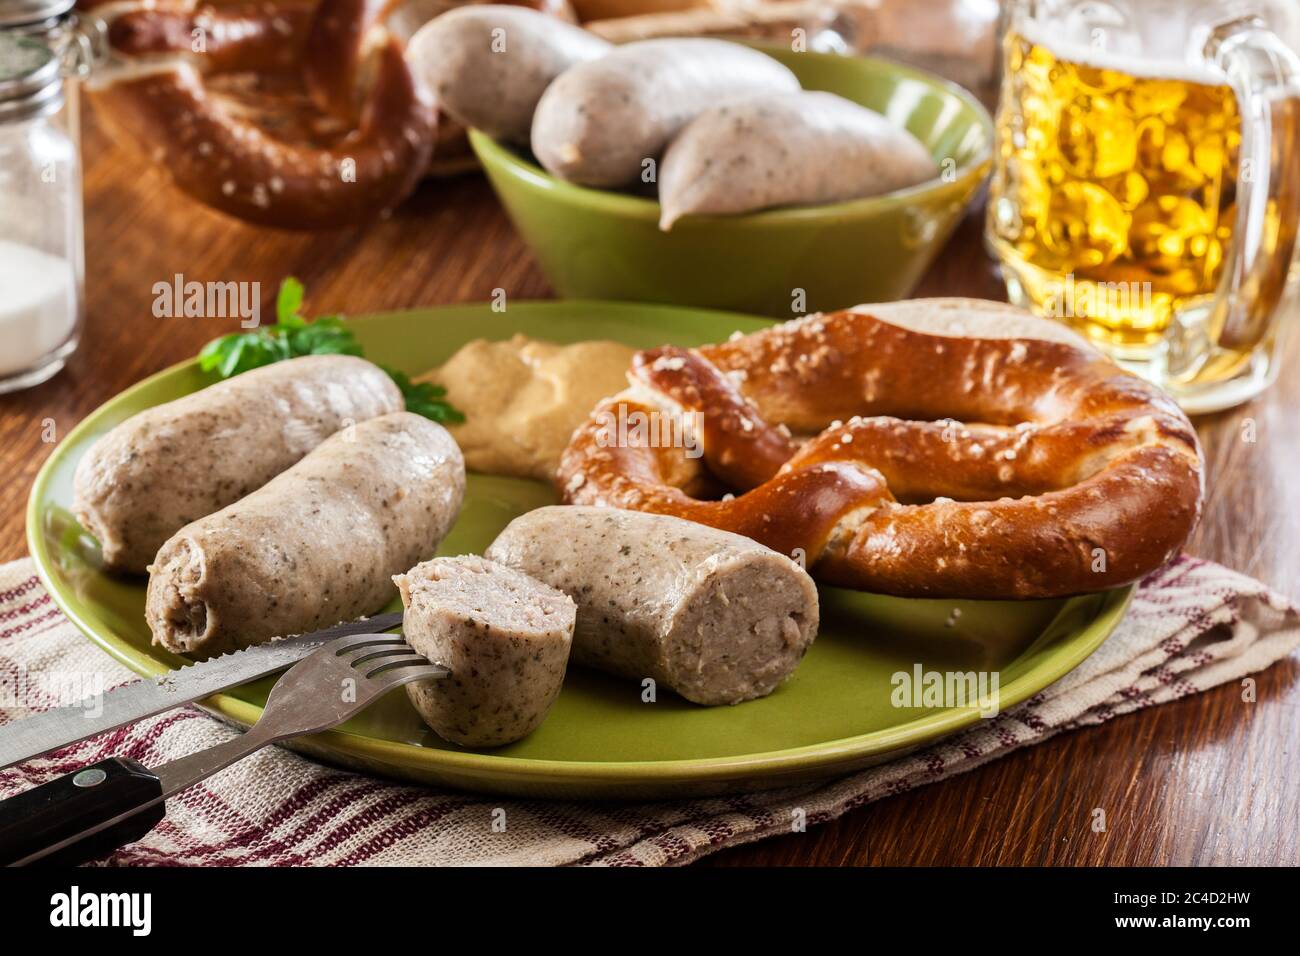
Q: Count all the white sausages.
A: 6